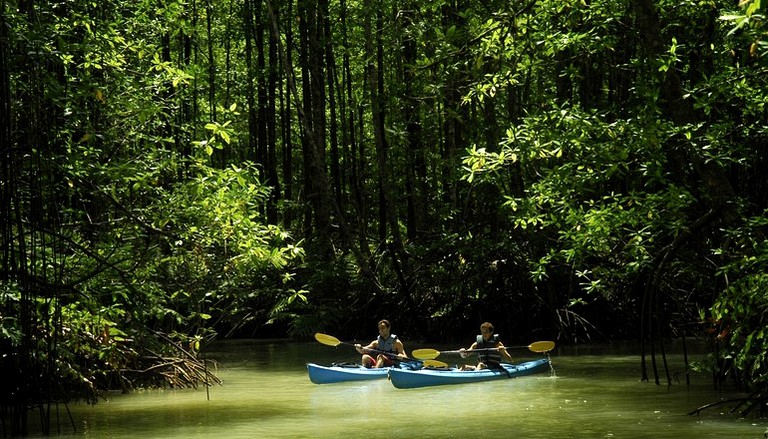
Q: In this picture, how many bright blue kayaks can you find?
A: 2